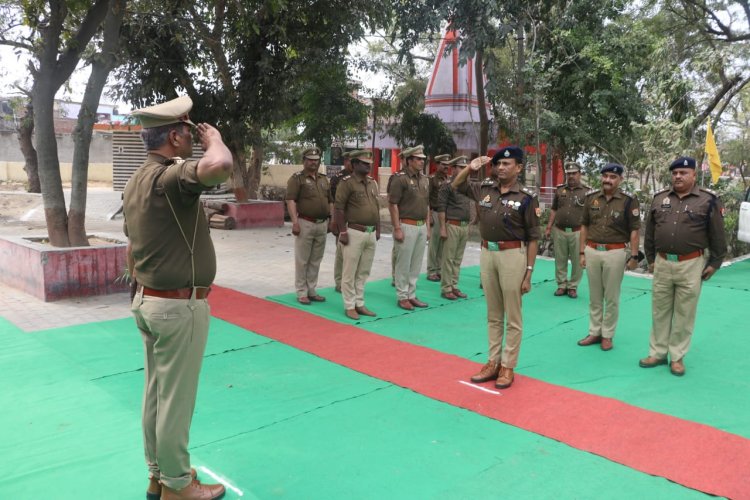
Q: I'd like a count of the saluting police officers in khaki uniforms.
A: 2